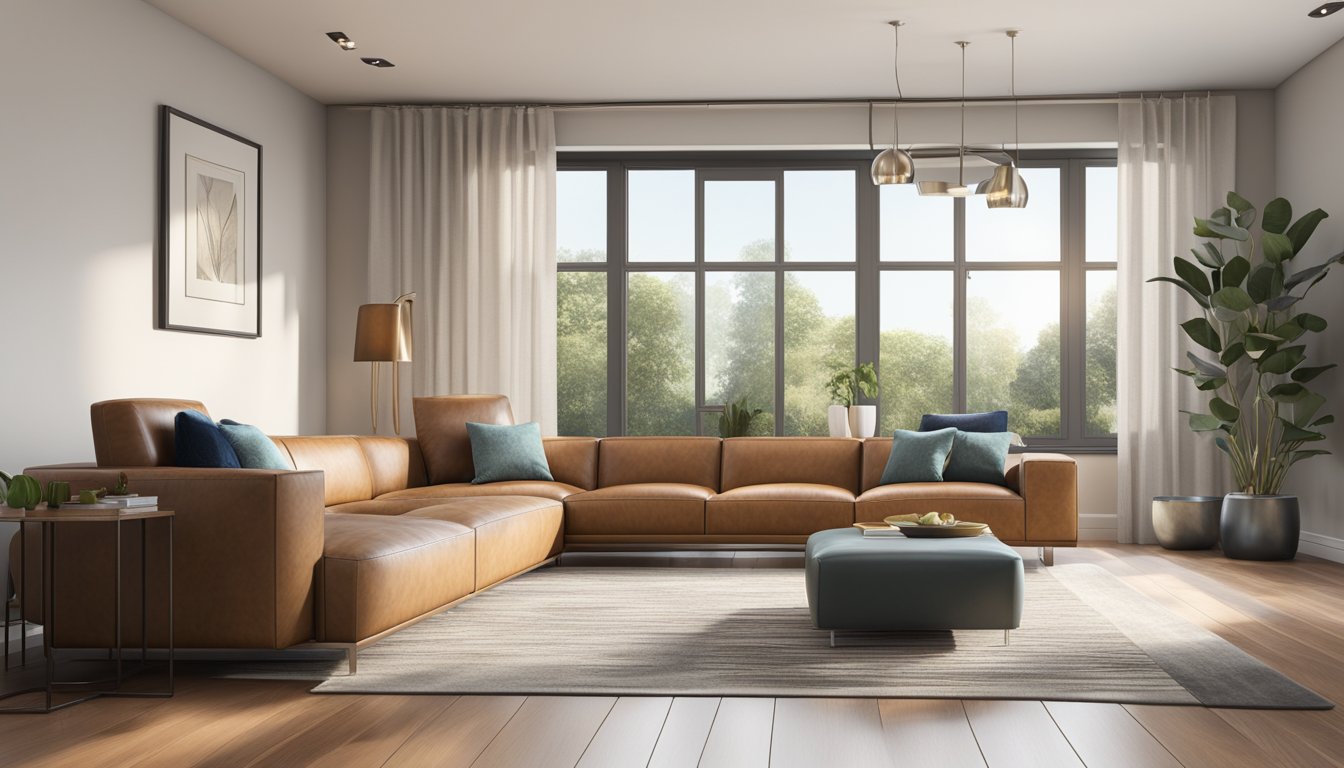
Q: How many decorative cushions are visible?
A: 6